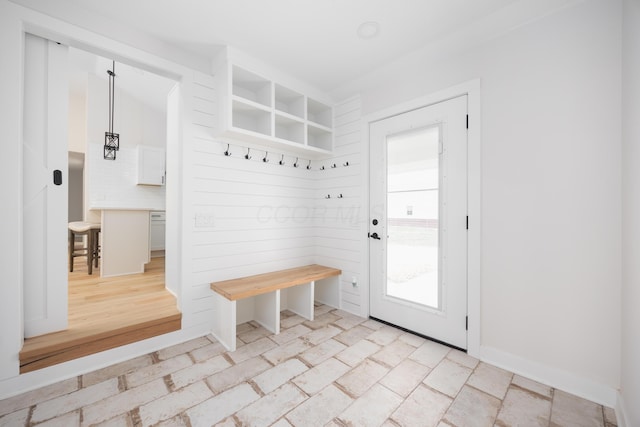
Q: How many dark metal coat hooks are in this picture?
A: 11